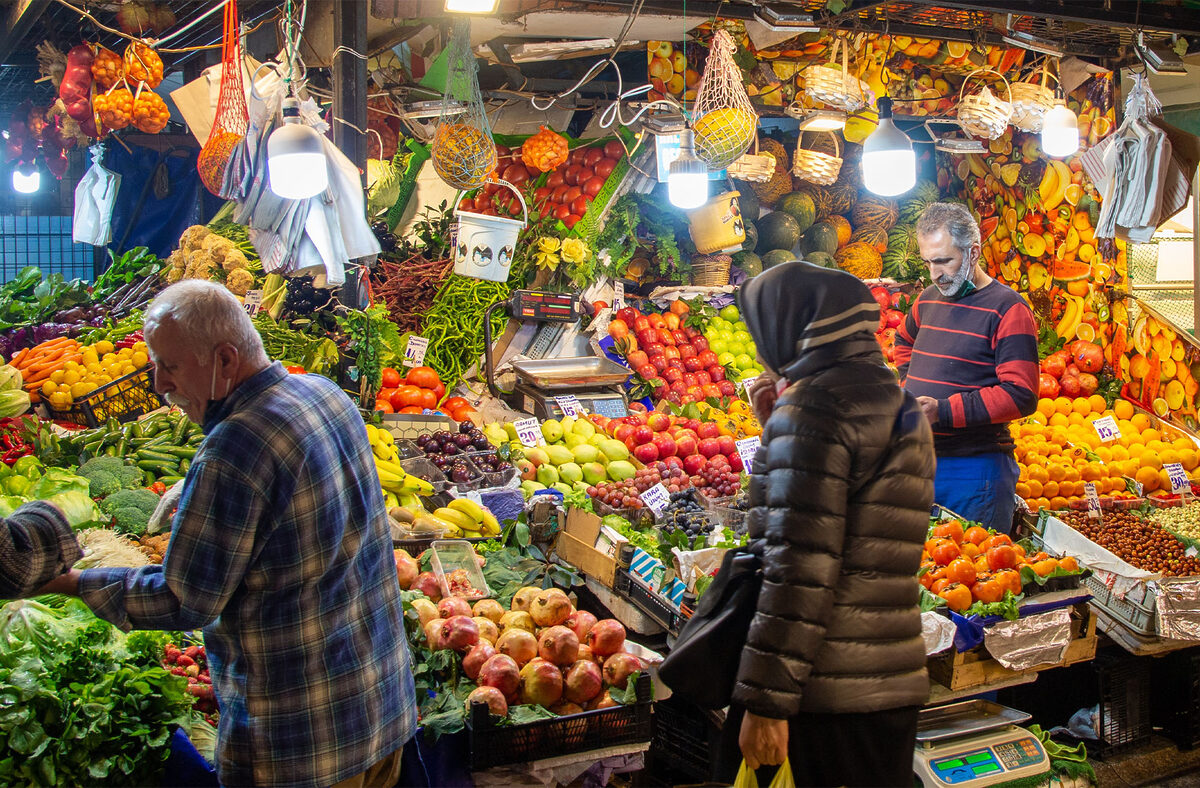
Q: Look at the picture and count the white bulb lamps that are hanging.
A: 5